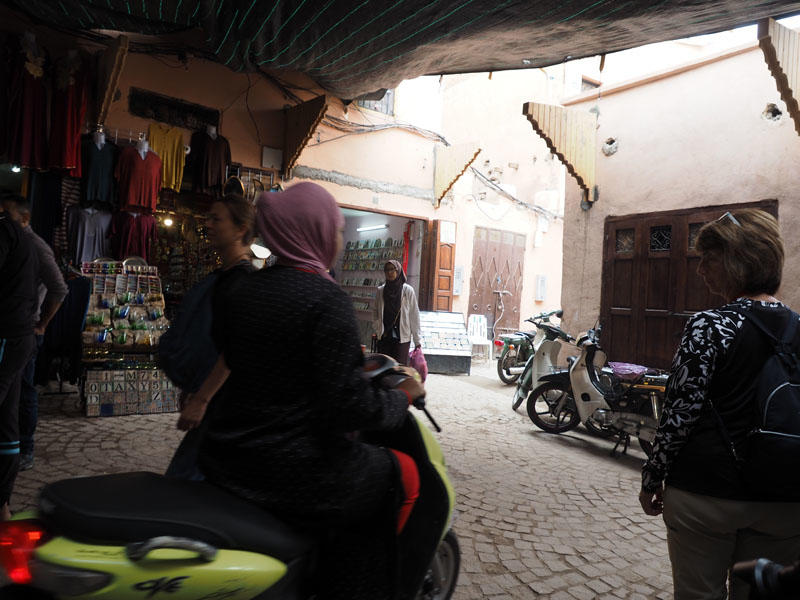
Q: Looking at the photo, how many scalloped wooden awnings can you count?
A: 5